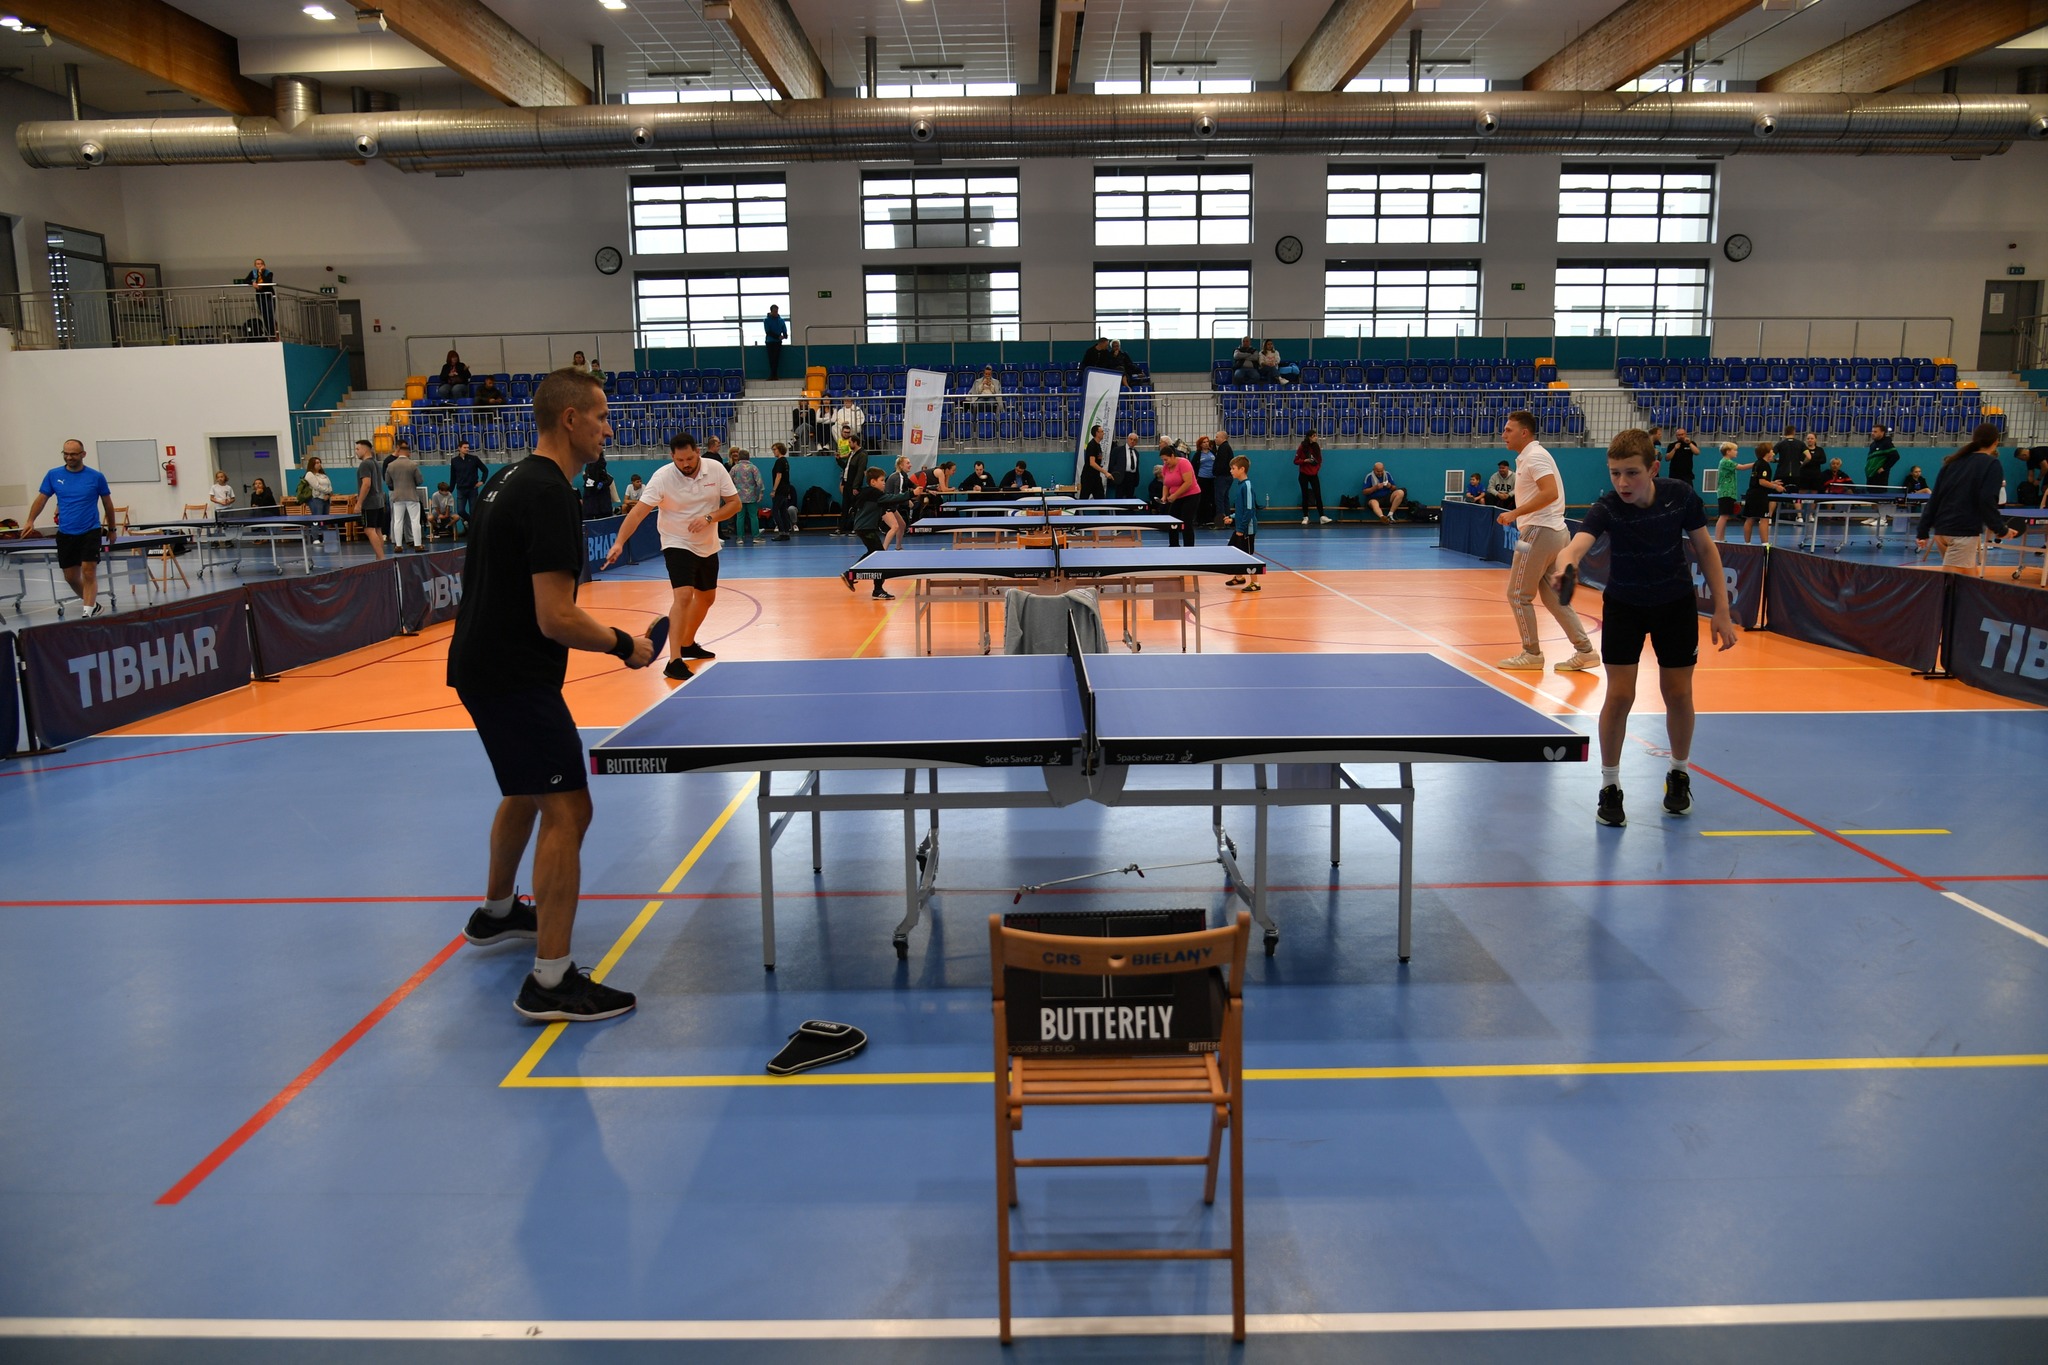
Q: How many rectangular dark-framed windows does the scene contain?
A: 10